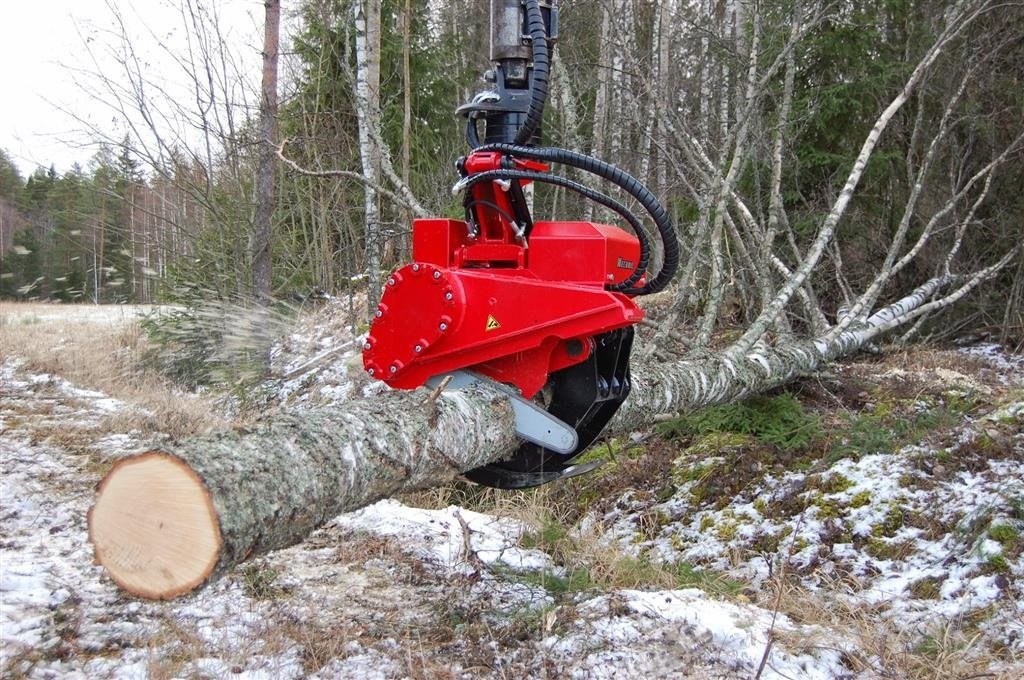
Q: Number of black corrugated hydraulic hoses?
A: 3